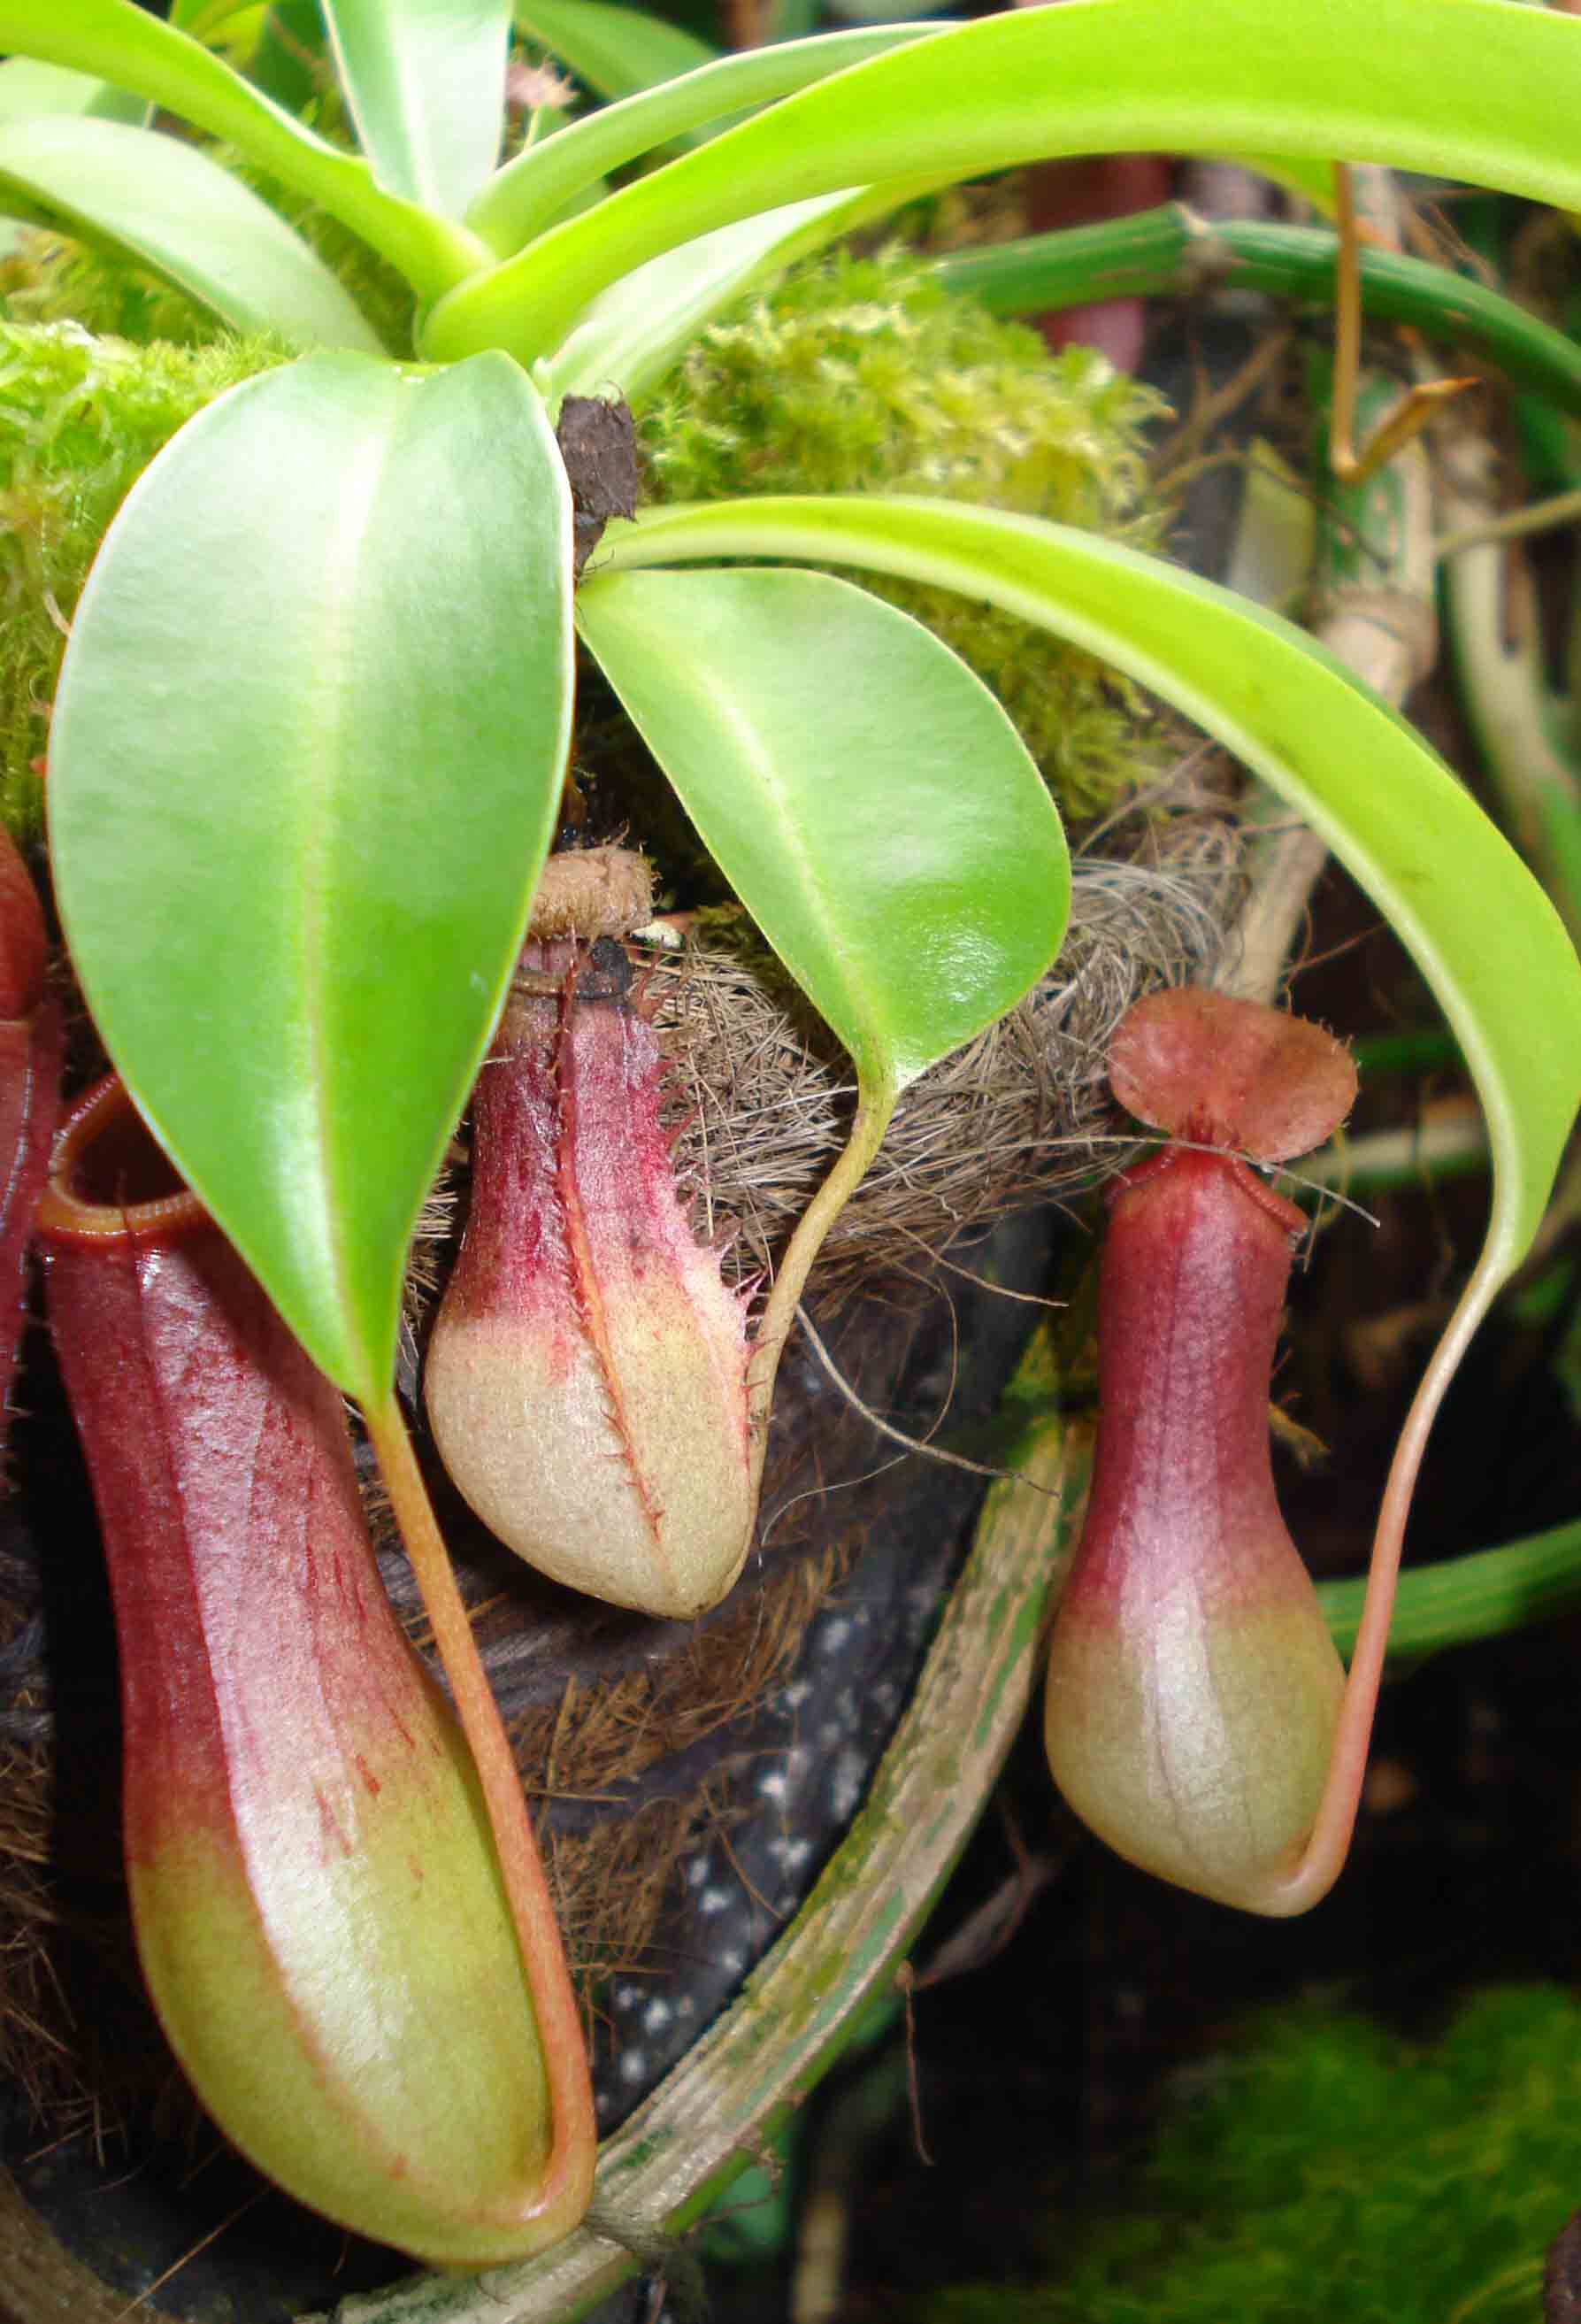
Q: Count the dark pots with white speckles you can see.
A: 1